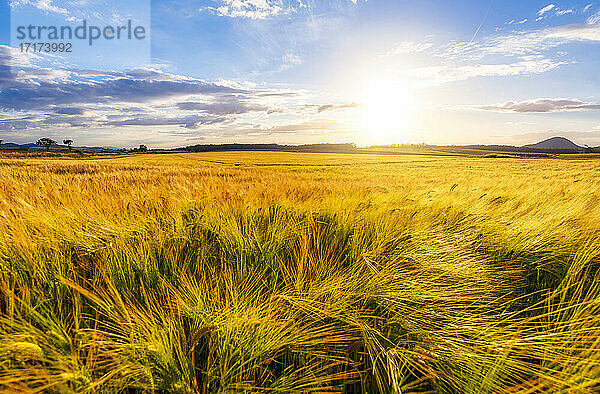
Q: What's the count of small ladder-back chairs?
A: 0